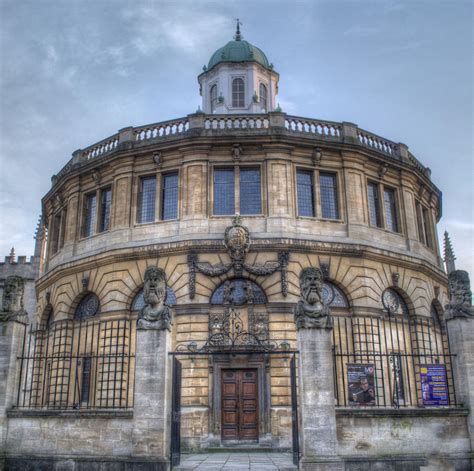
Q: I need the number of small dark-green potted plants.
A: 0